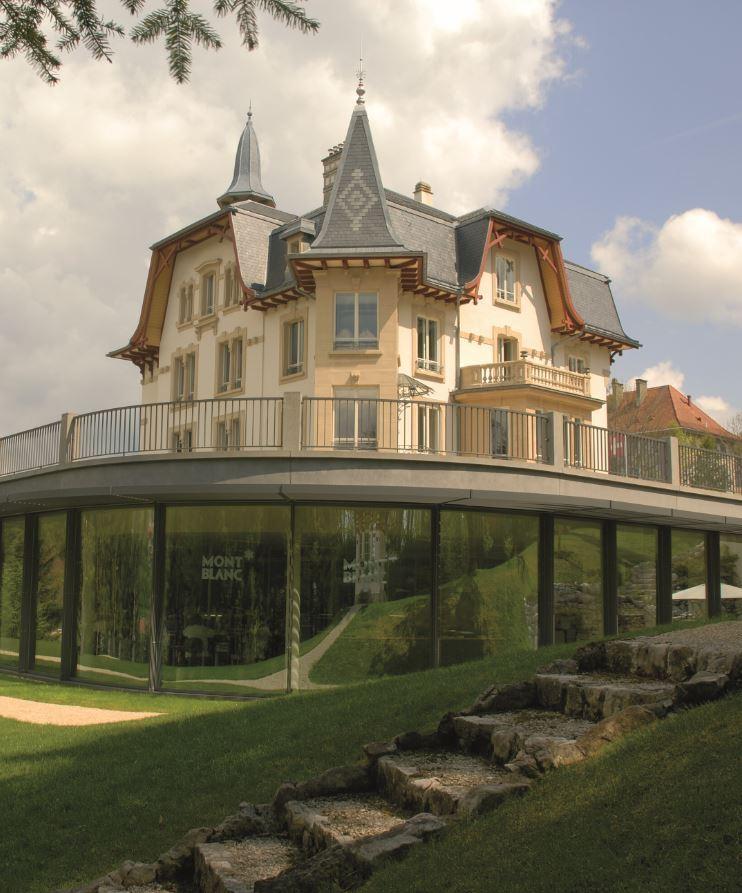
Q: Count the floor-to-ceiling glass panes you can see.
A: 10